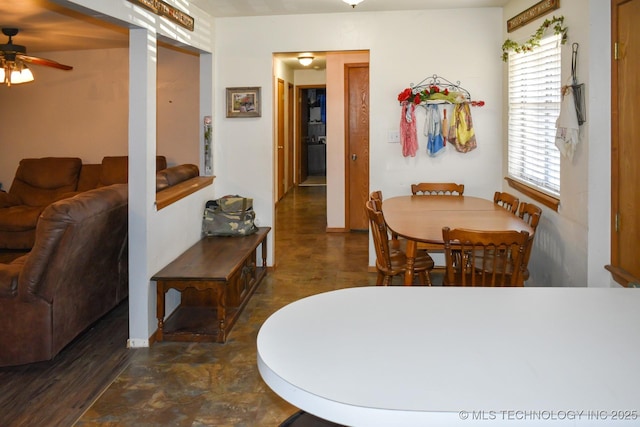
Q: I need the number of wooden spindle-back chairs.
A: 6